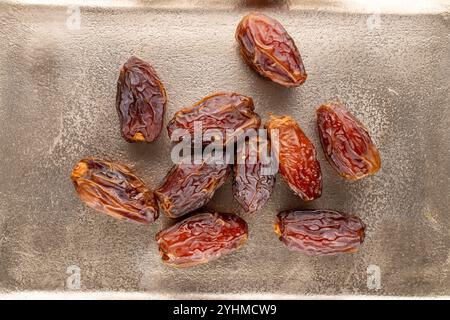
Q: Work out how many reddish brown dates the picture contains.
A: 10